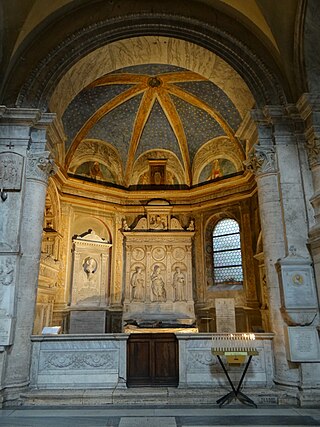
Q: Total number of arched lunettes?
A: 3